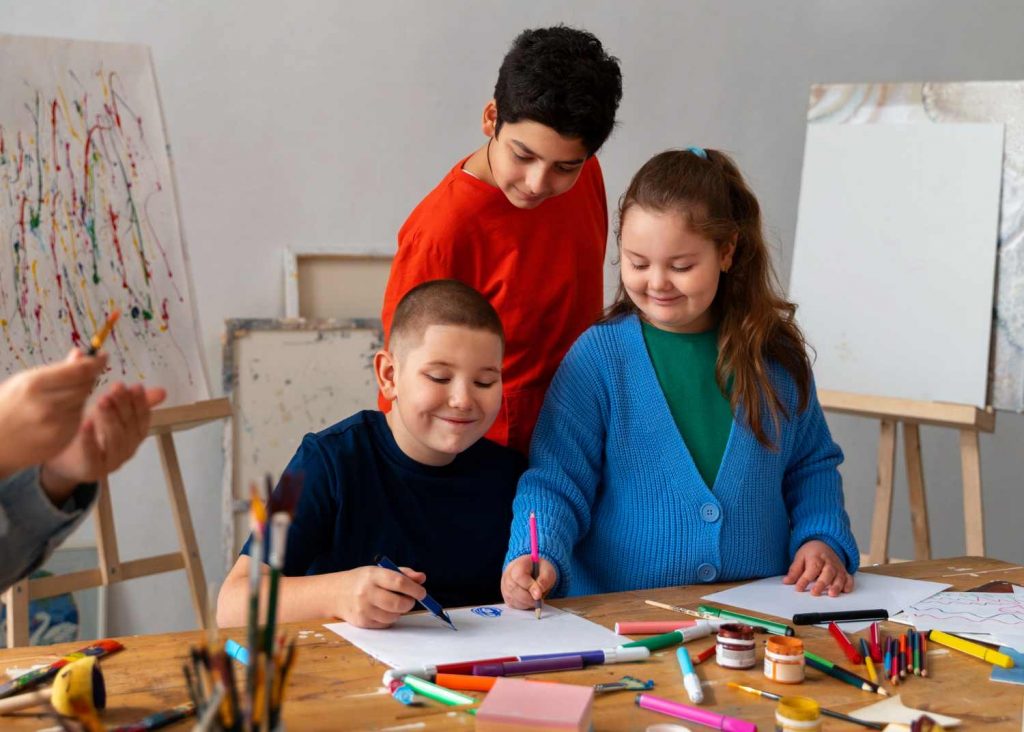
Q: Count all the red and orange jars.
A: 2